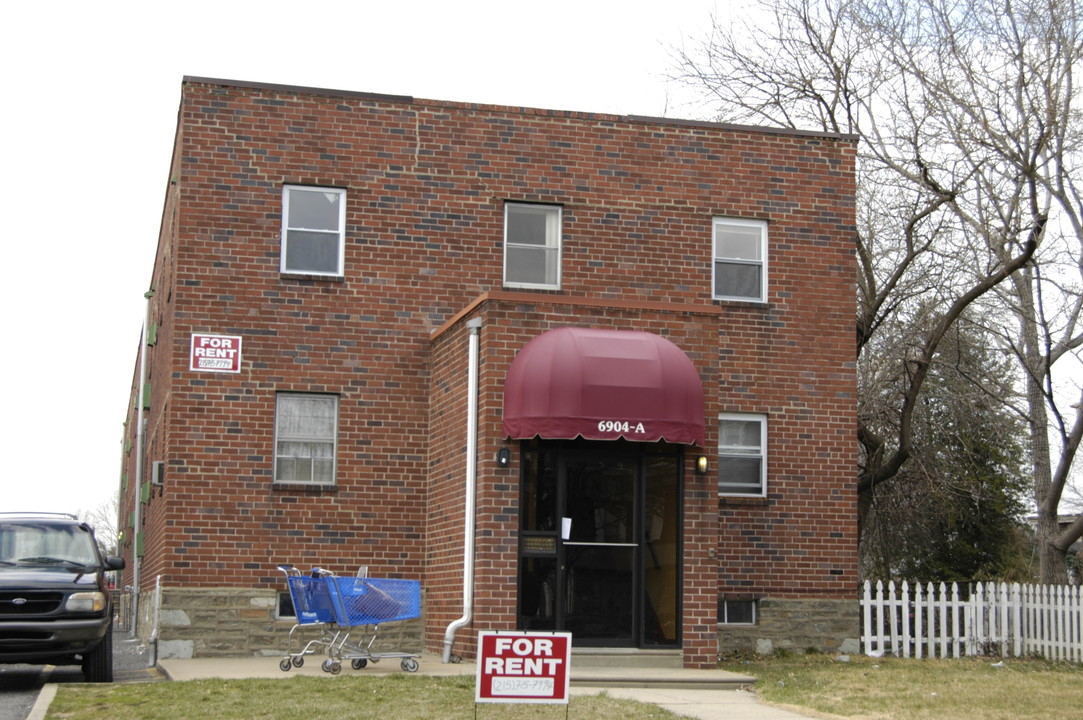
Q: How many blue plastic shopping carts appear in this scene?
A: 2